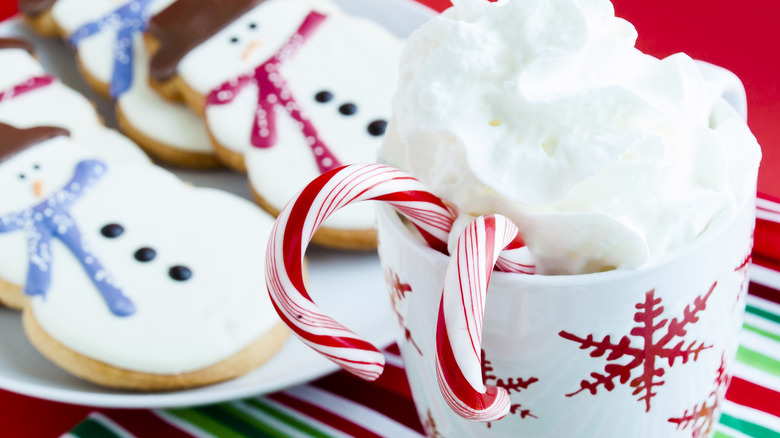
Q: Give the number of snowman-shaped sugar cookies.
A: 4